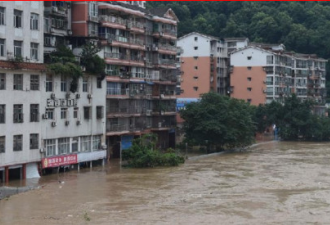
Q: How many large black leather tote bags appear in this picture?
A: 0